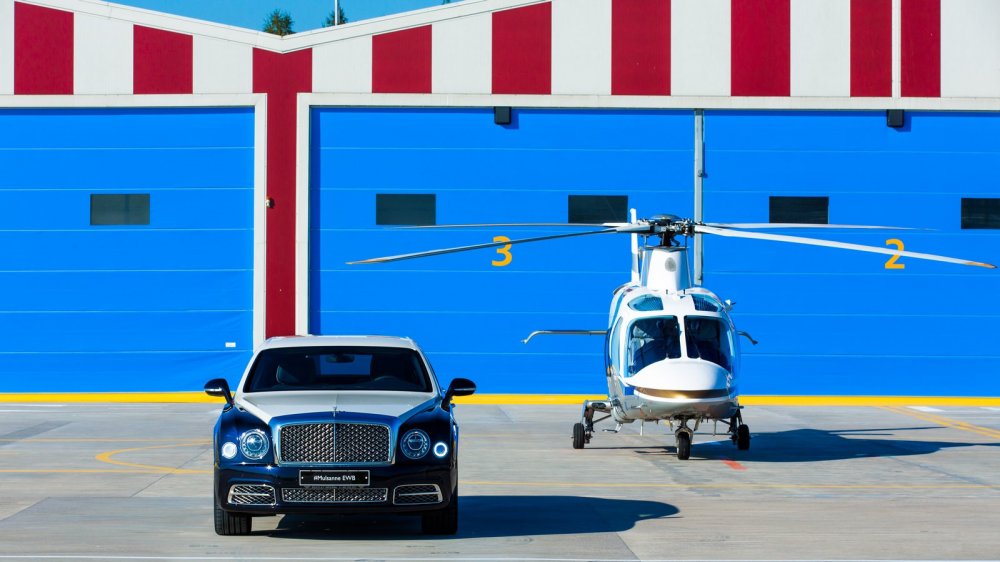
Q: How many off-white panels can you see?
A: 9